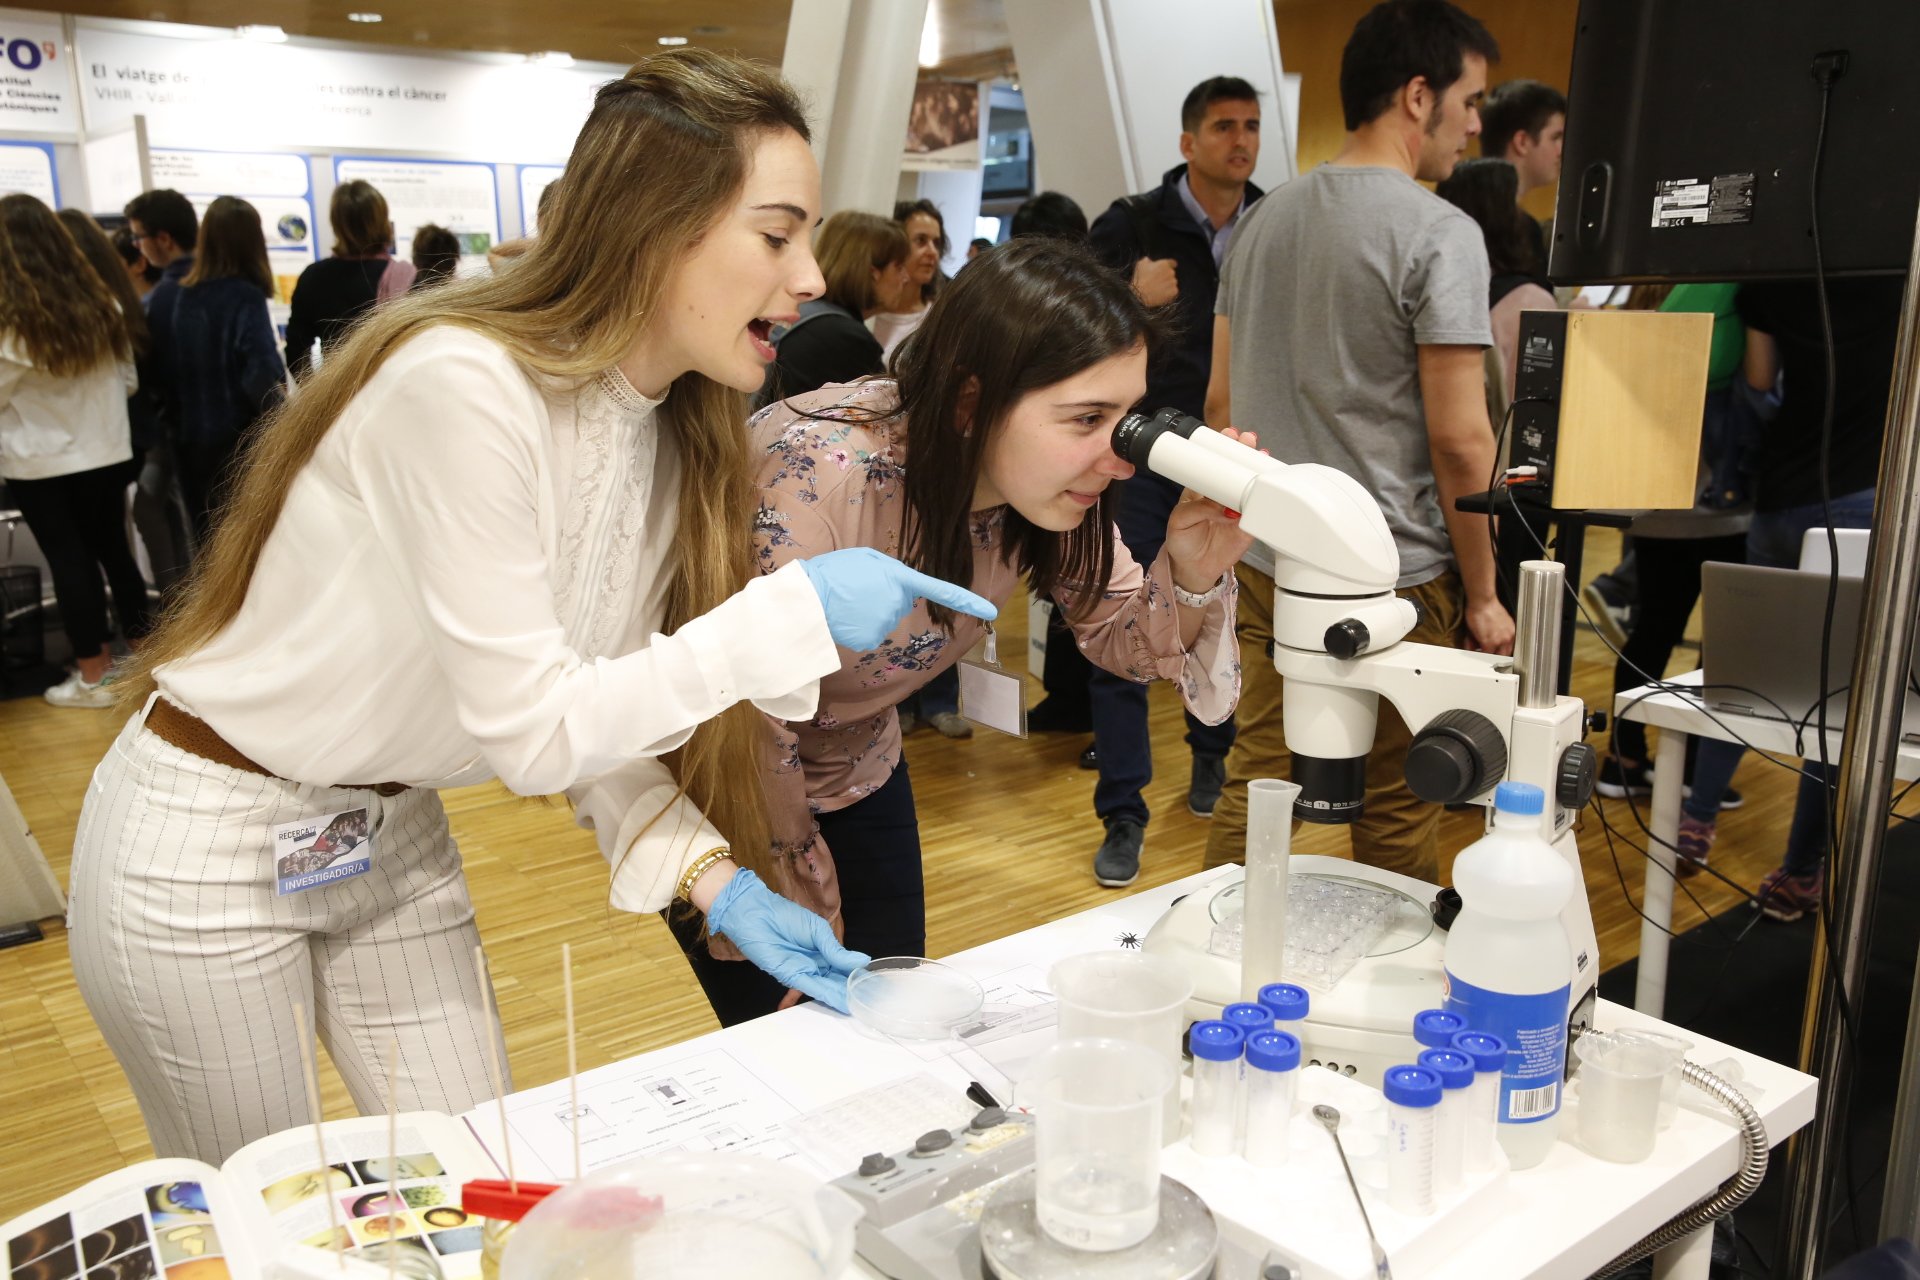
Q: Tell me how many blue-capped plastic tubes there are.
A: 8